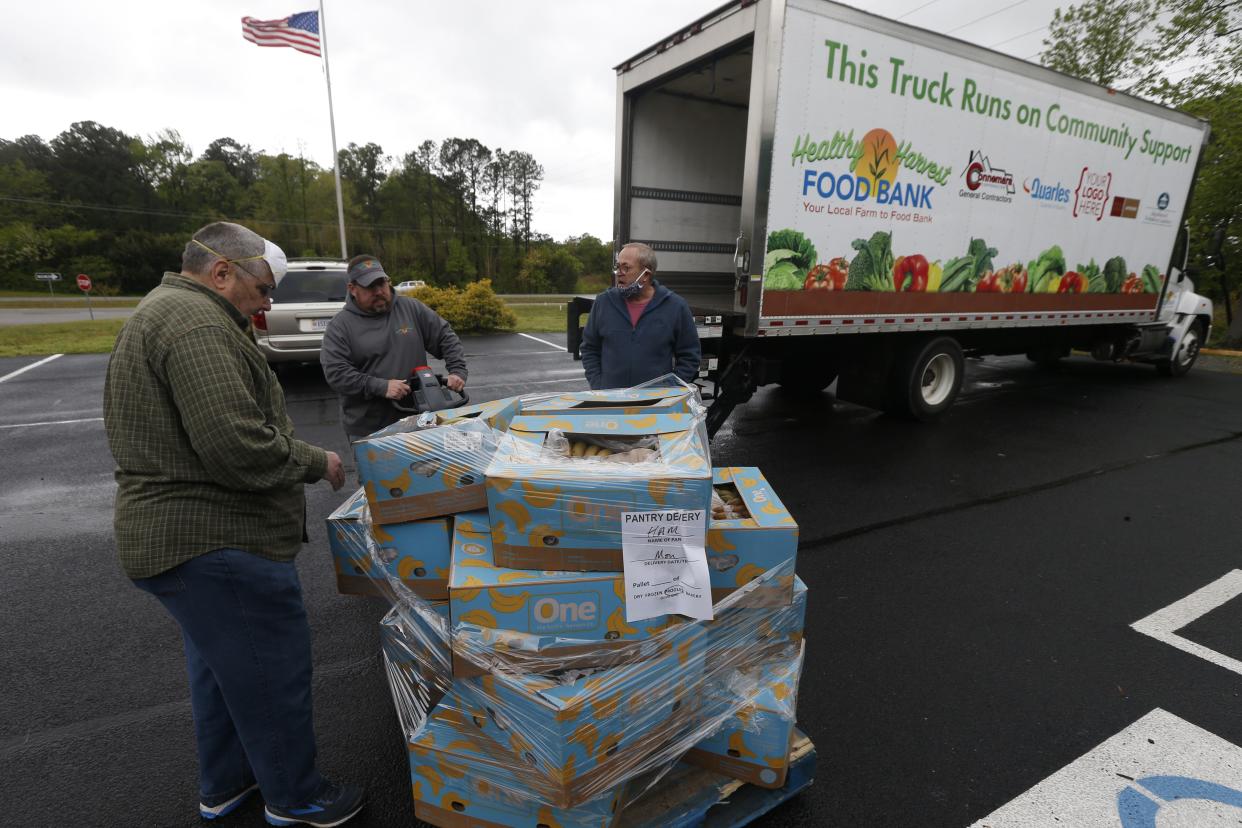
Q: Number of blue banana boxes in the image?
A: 11